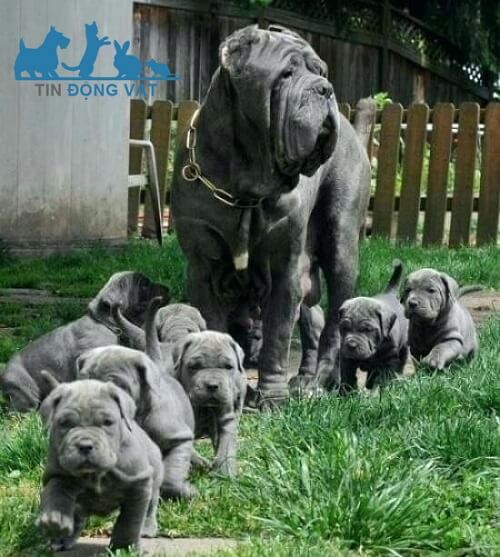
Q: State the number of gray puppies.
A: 7